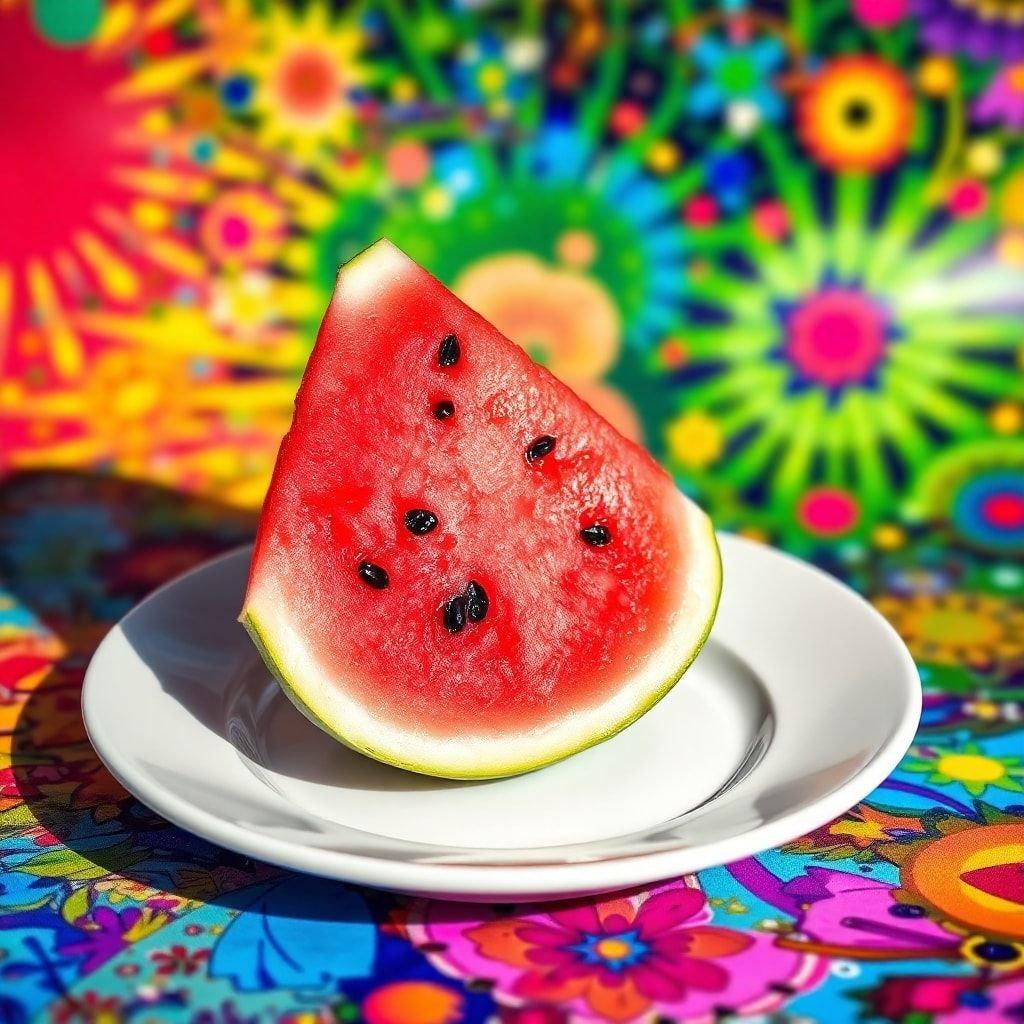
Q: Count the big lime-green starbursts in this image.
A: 1